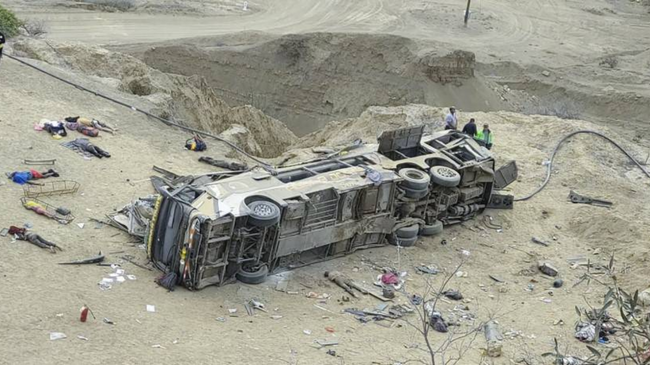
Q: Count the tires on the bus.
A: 8